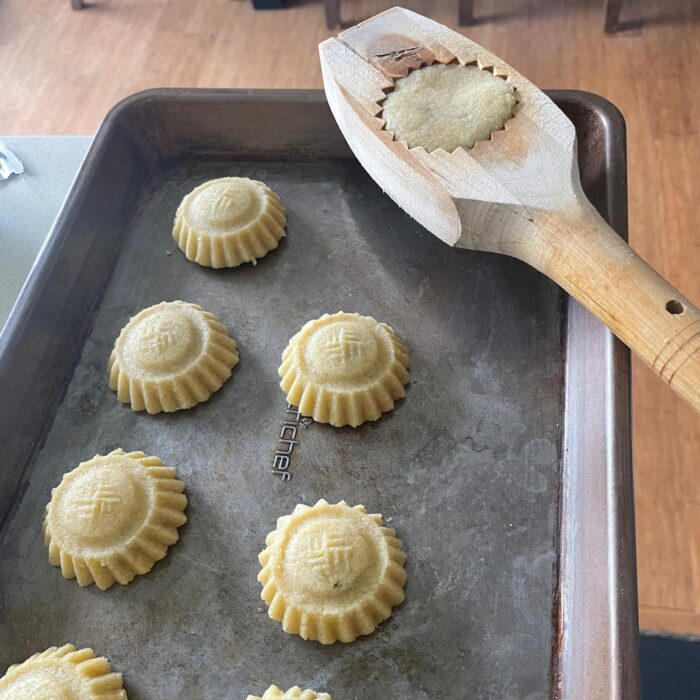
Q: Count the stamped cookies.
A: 7